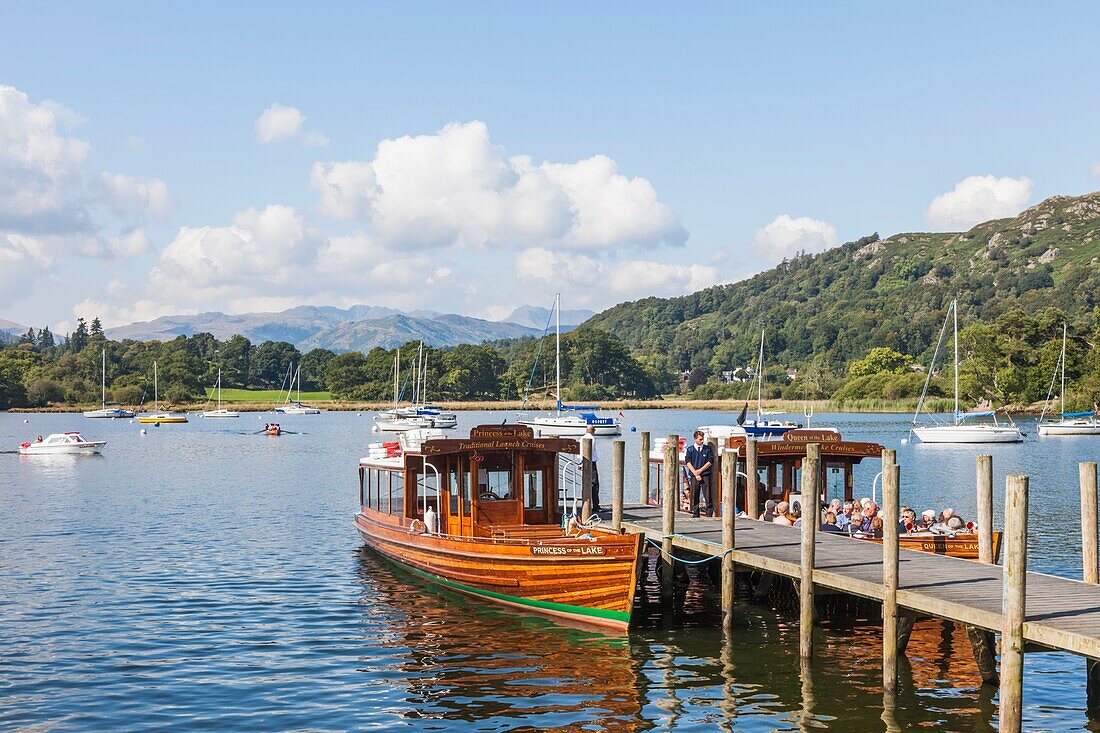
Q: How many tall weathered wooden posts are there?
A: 15